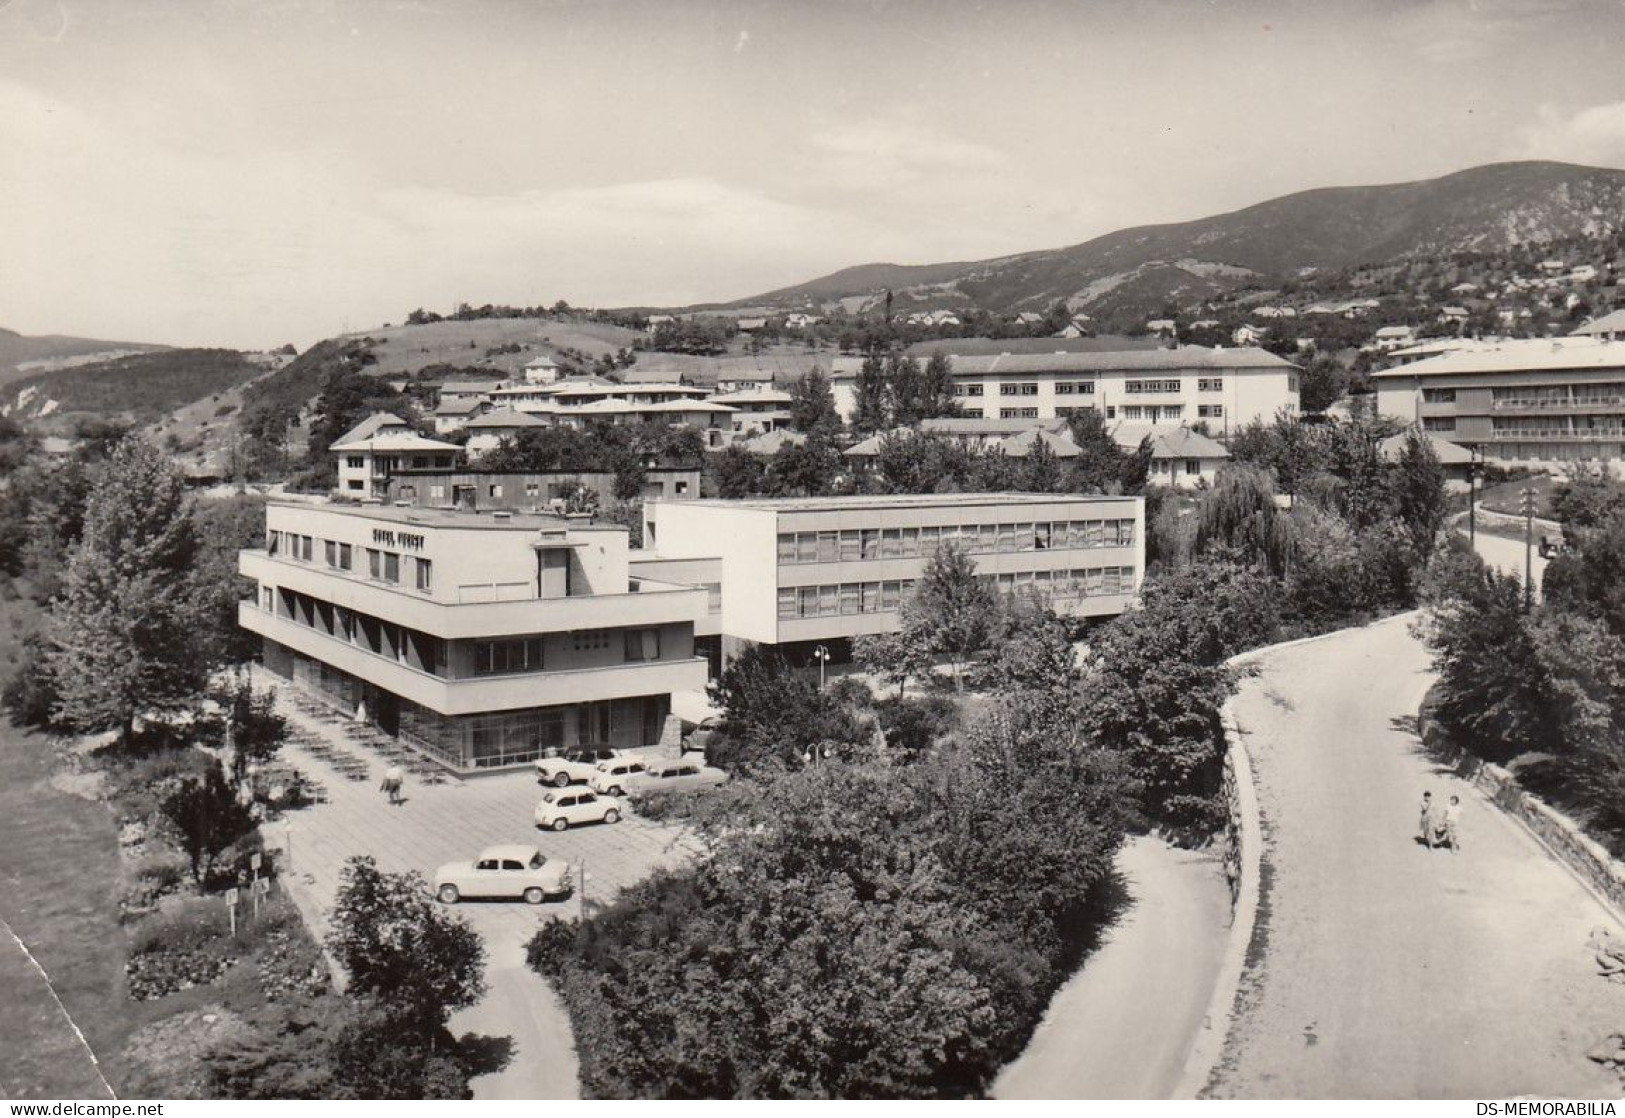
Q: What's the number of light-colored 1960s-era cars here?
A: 5